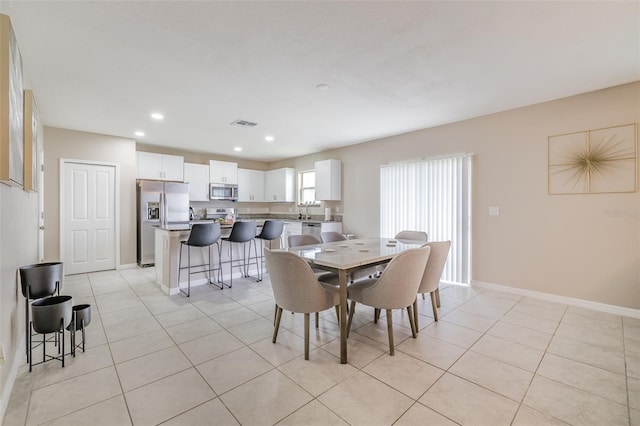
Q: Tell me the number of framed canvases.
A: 2